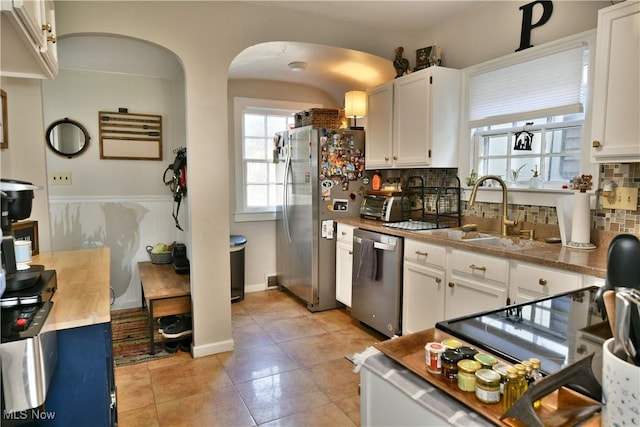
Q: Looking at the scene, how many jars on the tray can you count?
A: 8